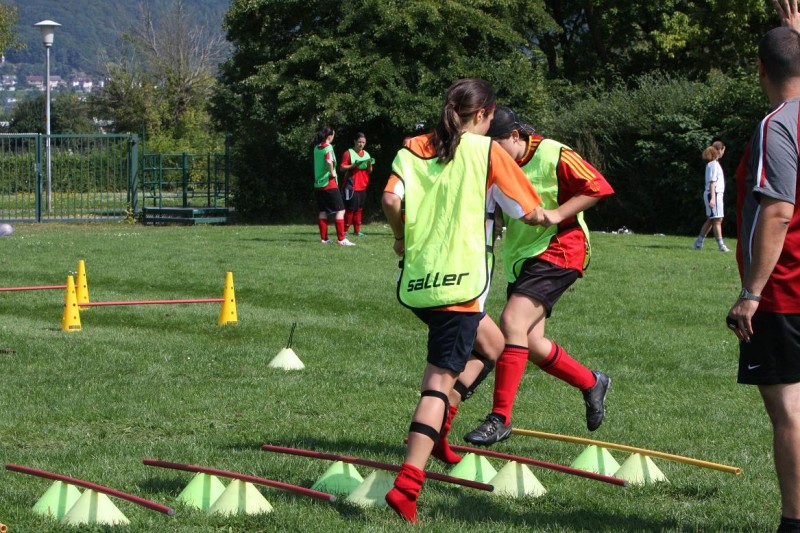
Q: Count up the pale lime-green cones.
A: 11